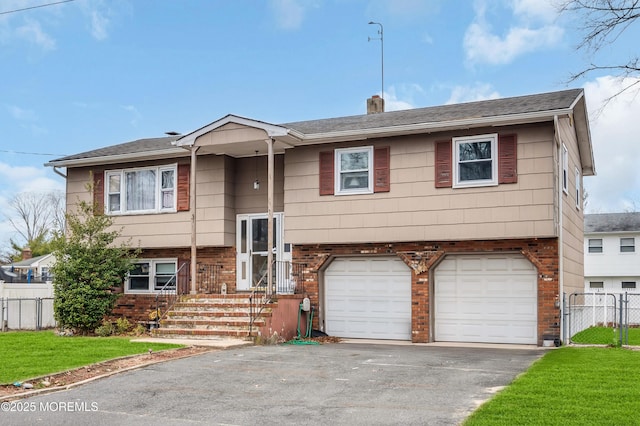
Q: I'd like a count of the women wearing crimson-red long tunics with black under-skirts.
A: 0